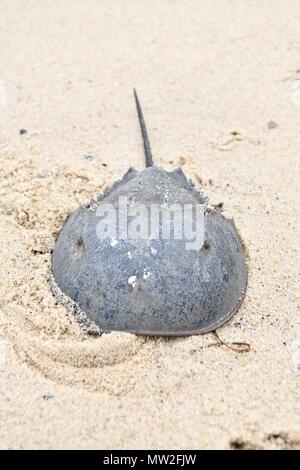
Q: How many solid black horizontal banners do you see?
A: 1